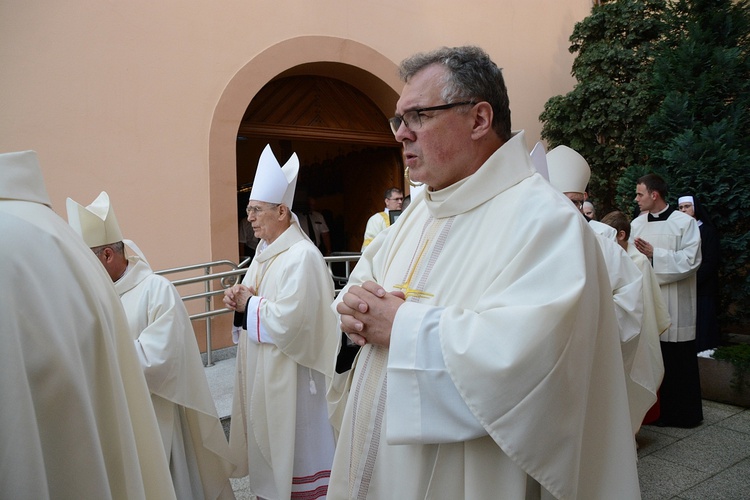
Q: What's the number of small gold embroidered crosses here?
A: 1